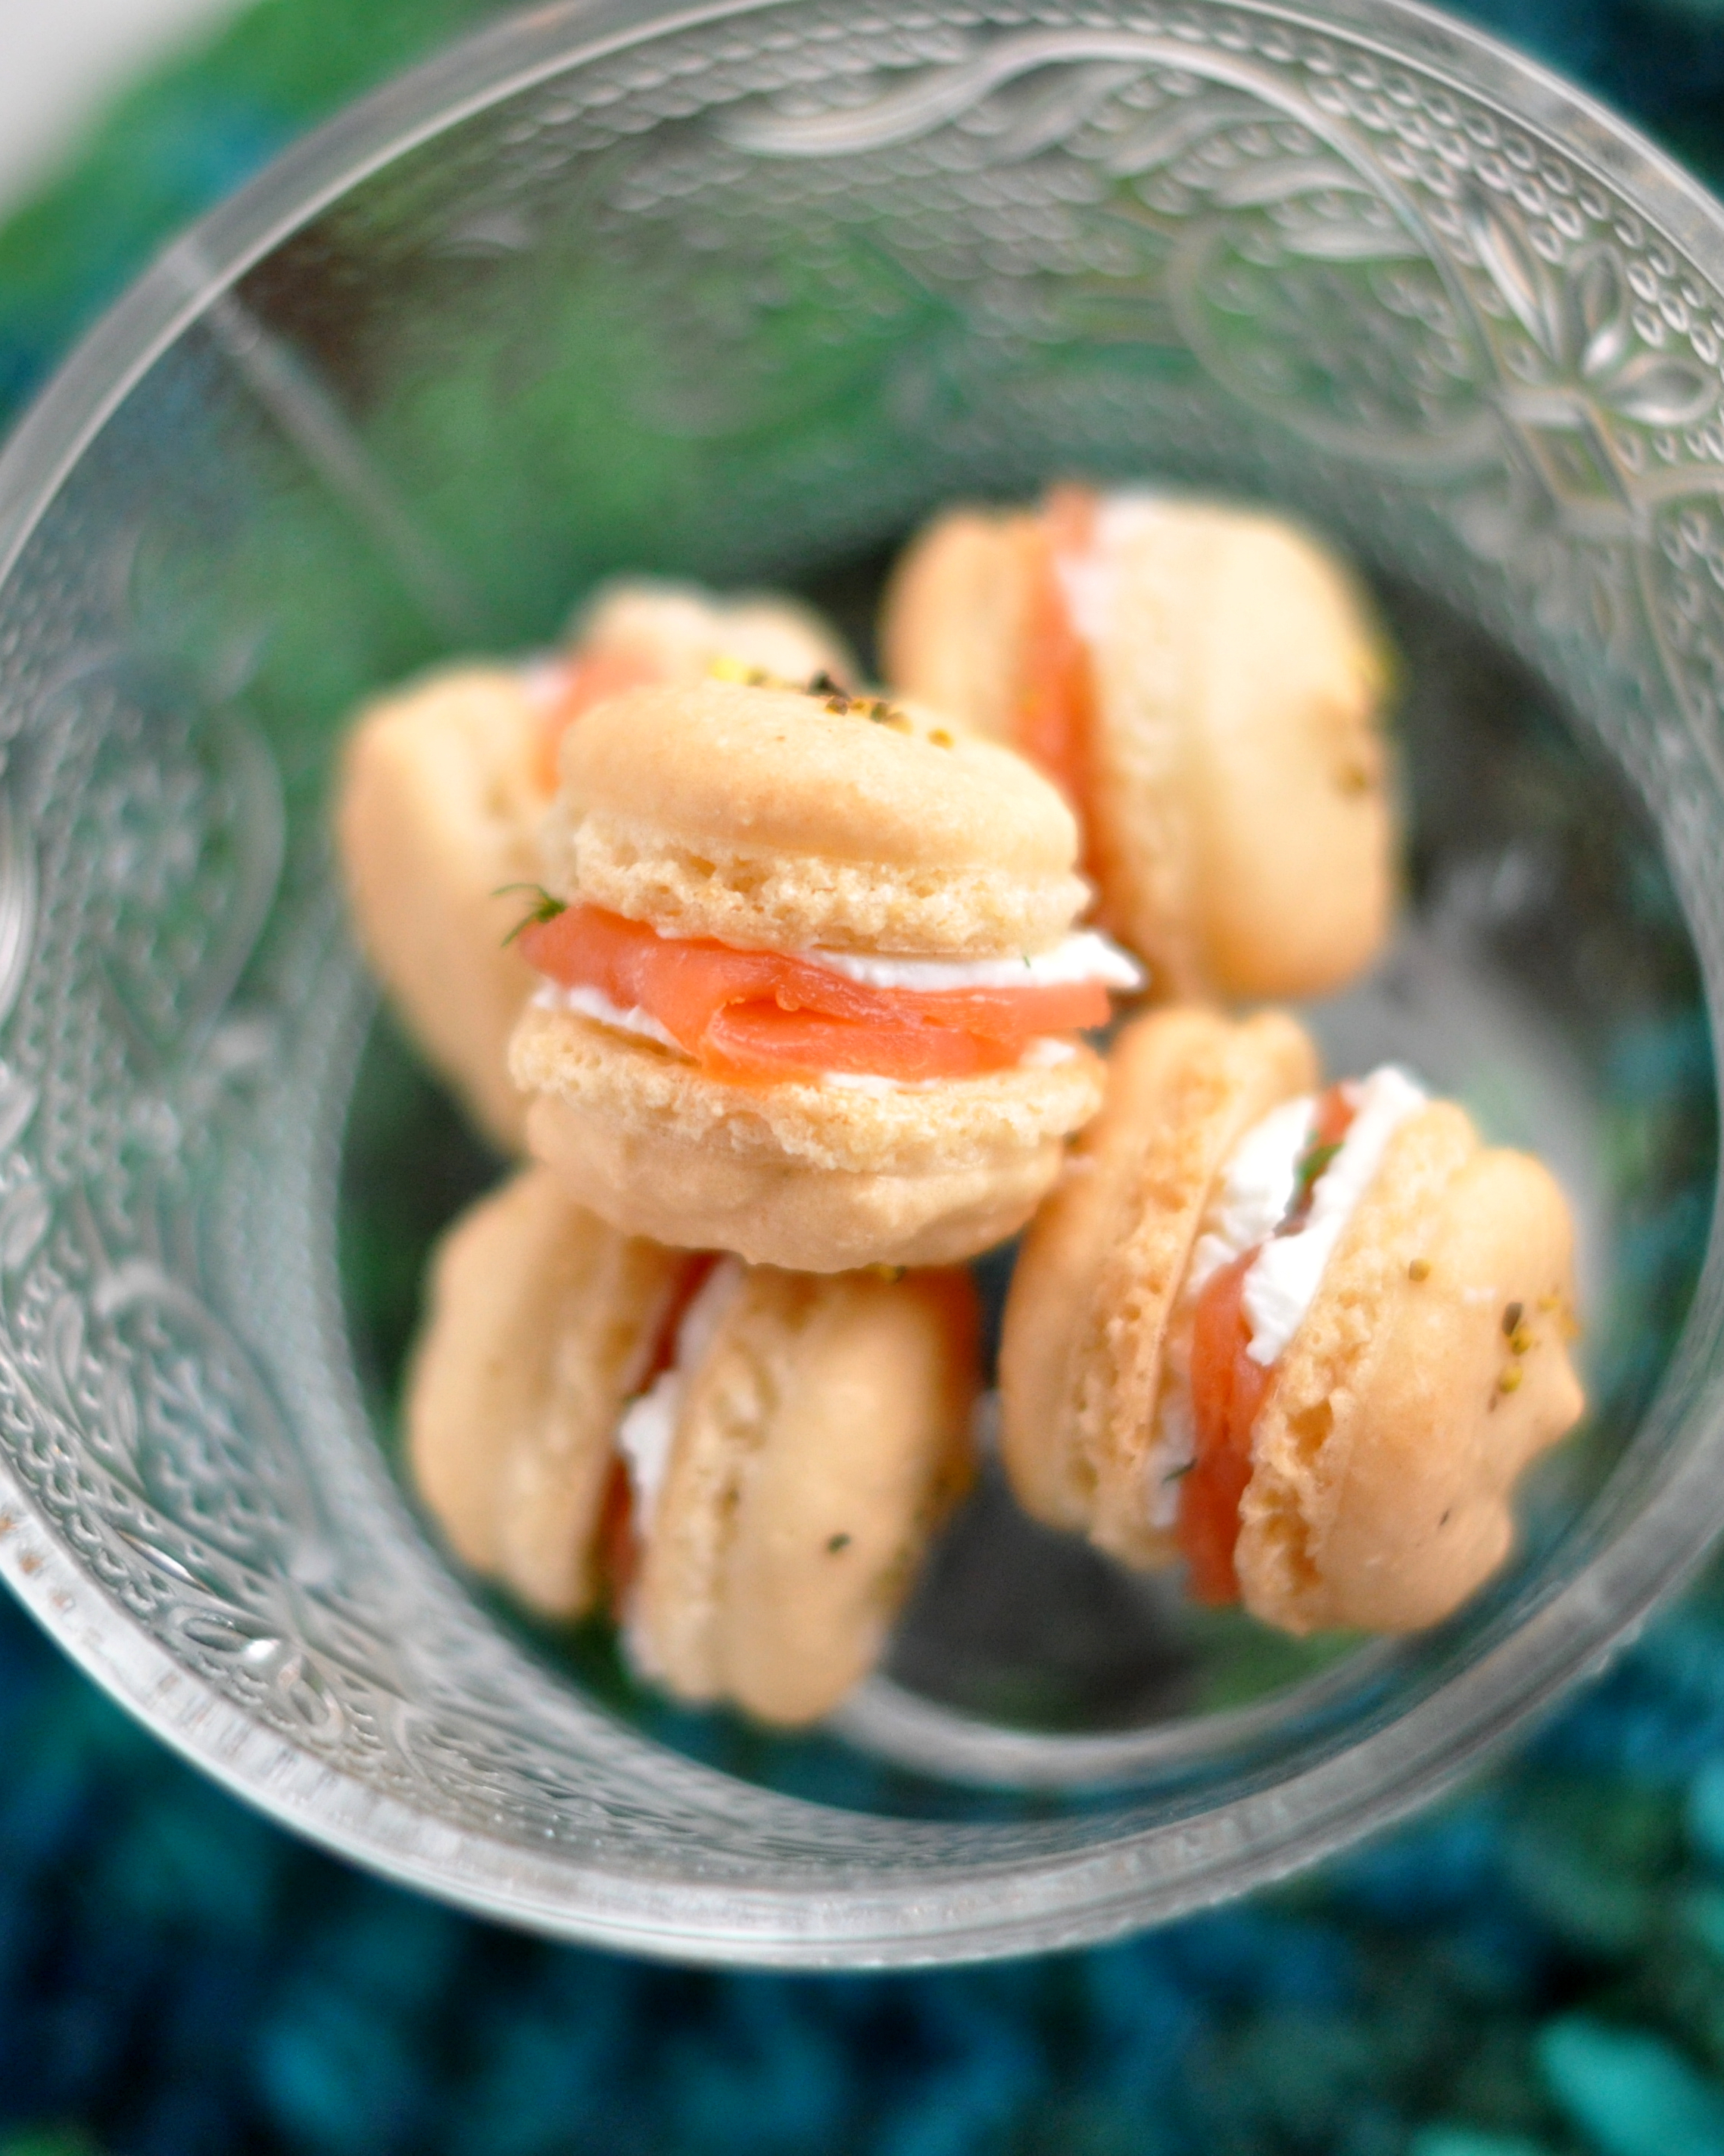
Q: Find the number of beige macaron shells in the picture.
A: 10